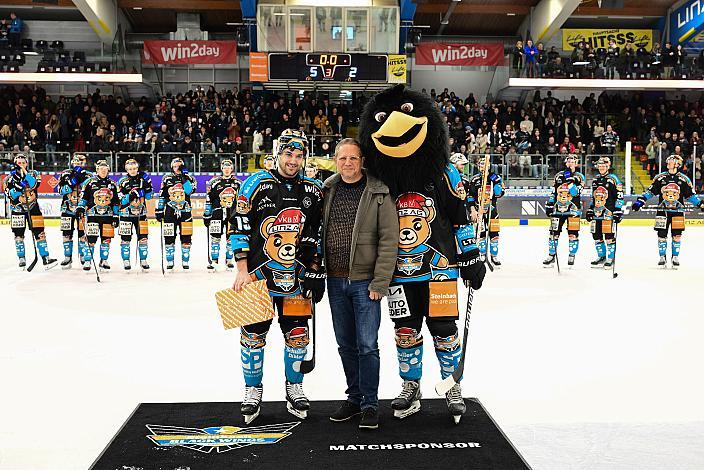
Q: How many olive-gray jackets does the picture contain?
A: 1